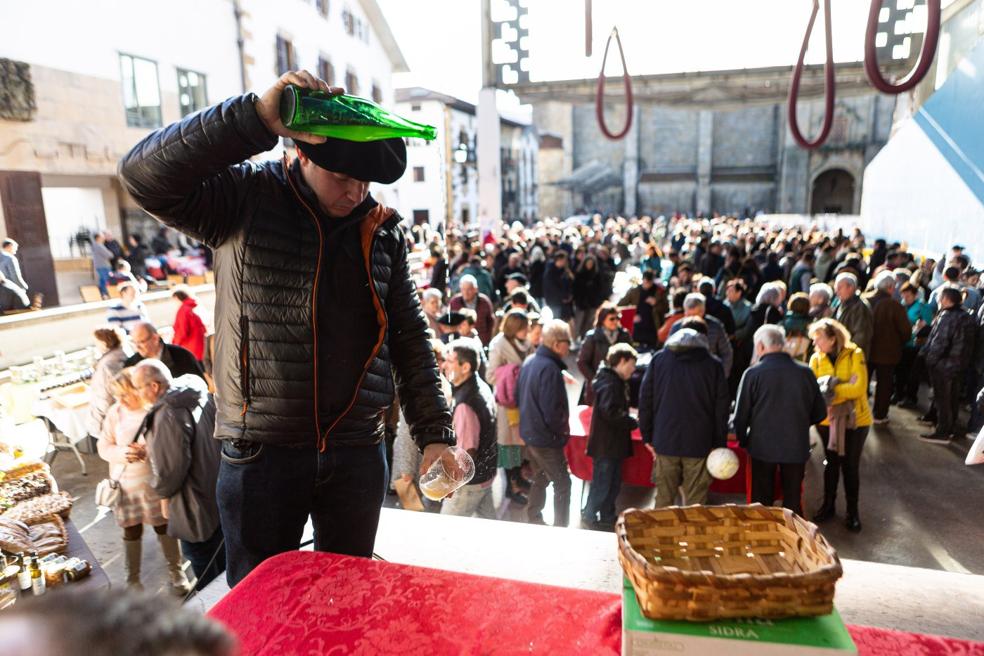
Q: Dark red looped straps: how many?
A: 3